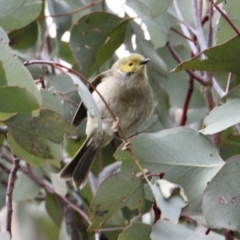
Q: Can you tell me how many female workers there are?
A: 0